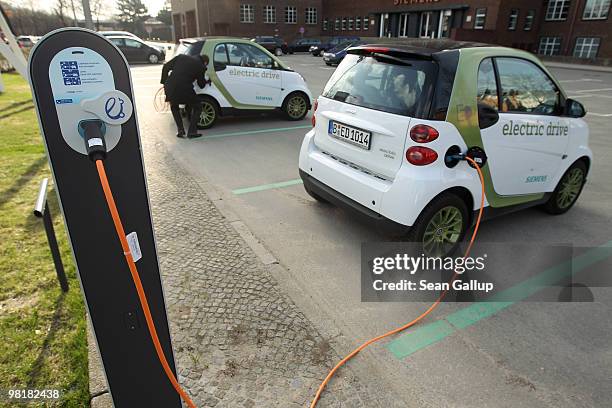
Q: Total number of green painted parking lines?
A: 3